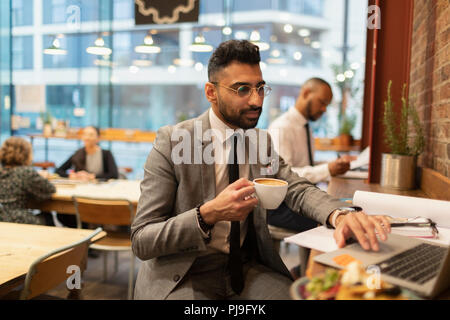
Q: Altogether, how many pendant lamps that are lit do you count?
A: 5